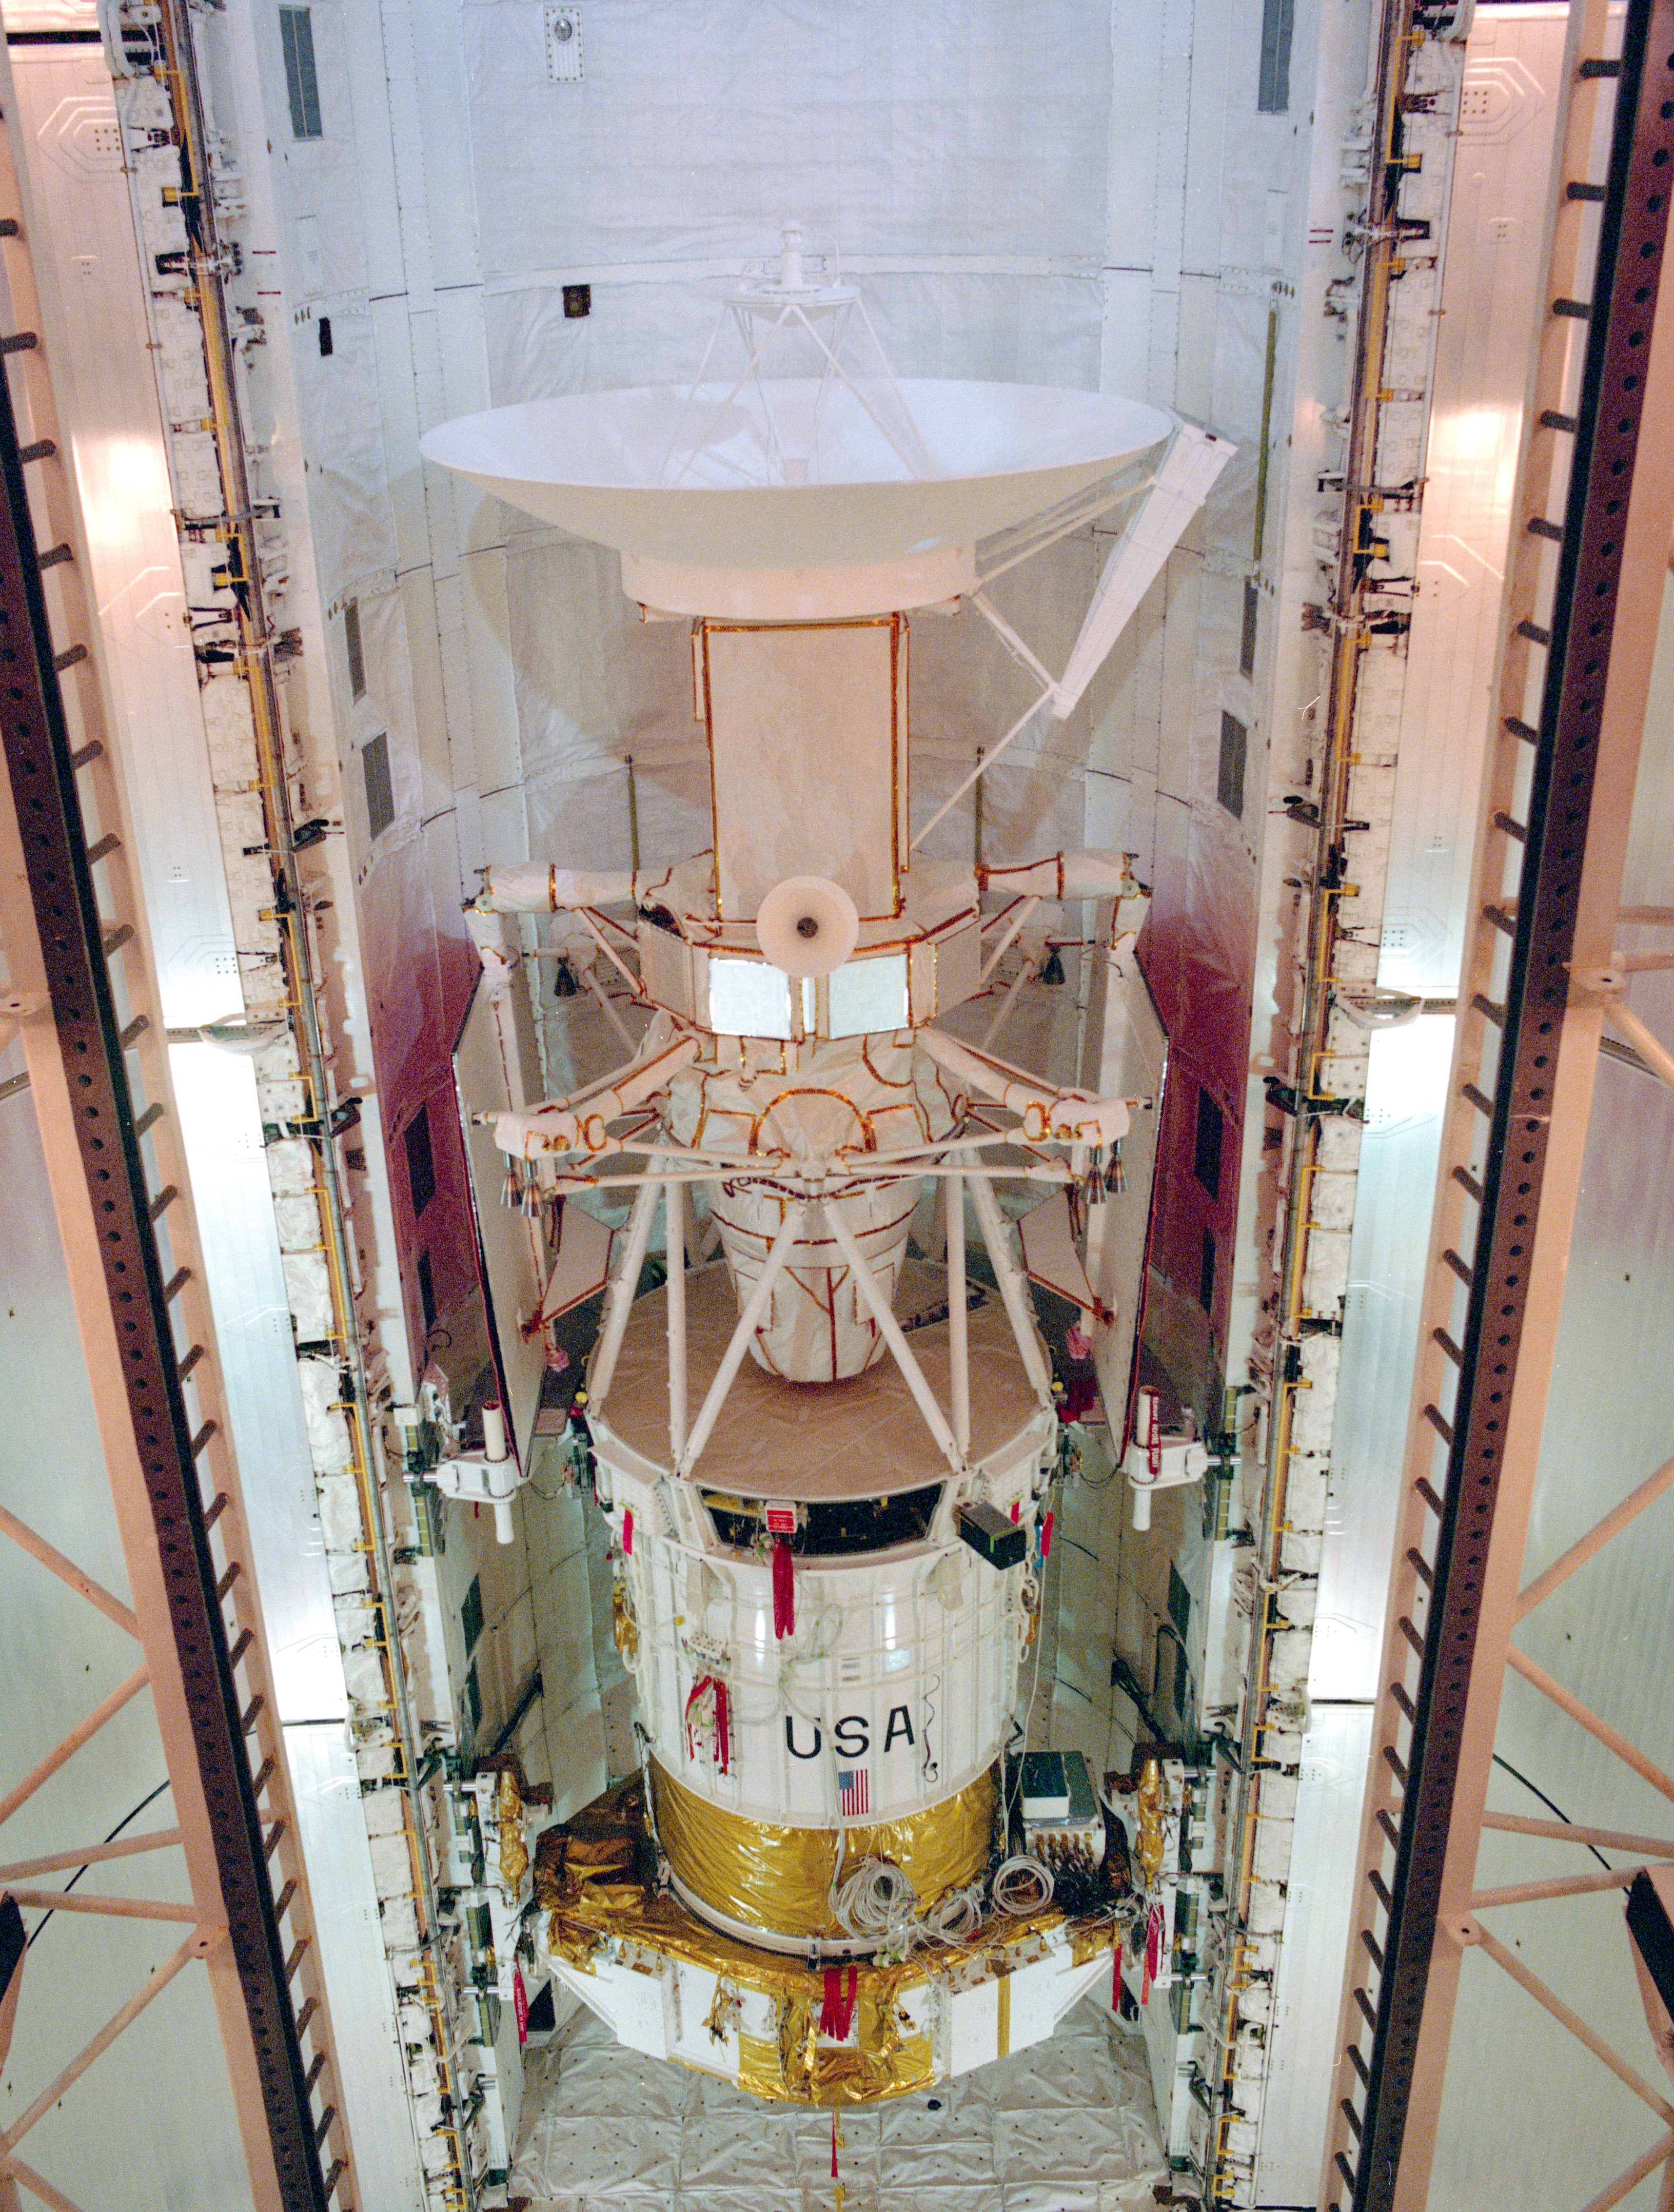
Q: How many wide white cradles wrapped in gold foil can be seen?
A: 1